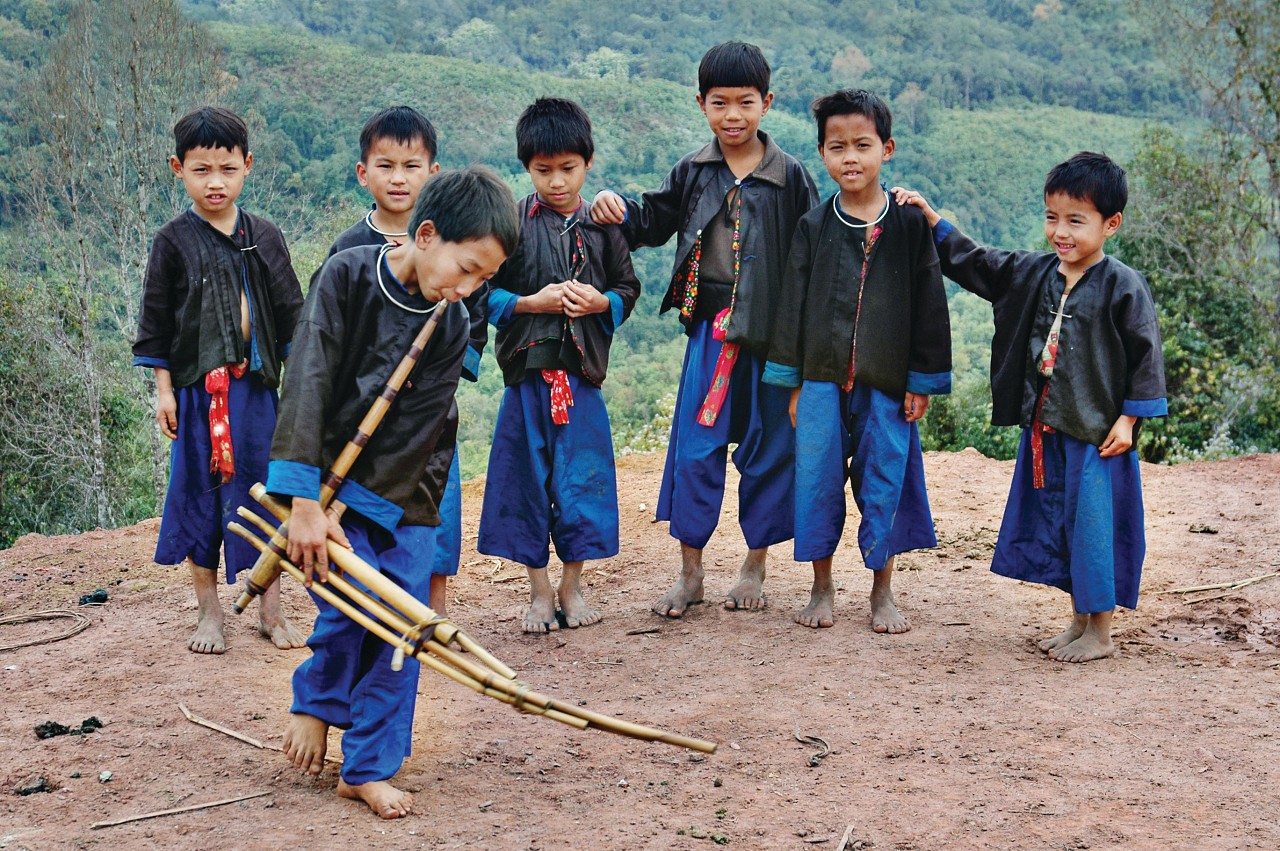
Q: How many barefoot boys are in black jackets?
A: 7